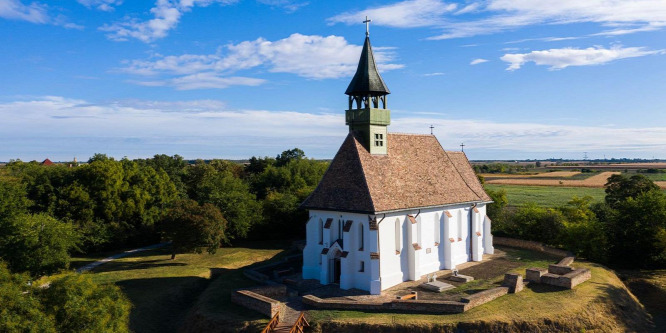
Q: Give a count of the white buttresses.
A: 8